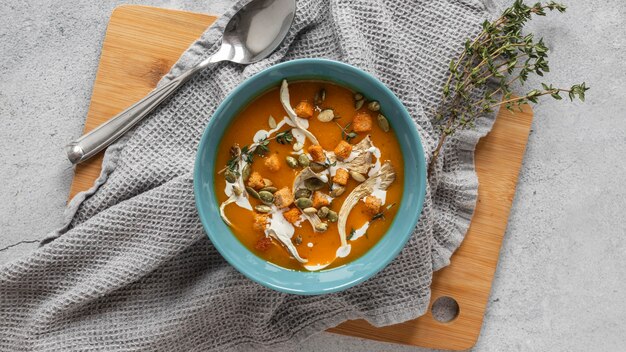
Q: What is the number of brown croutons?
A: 13